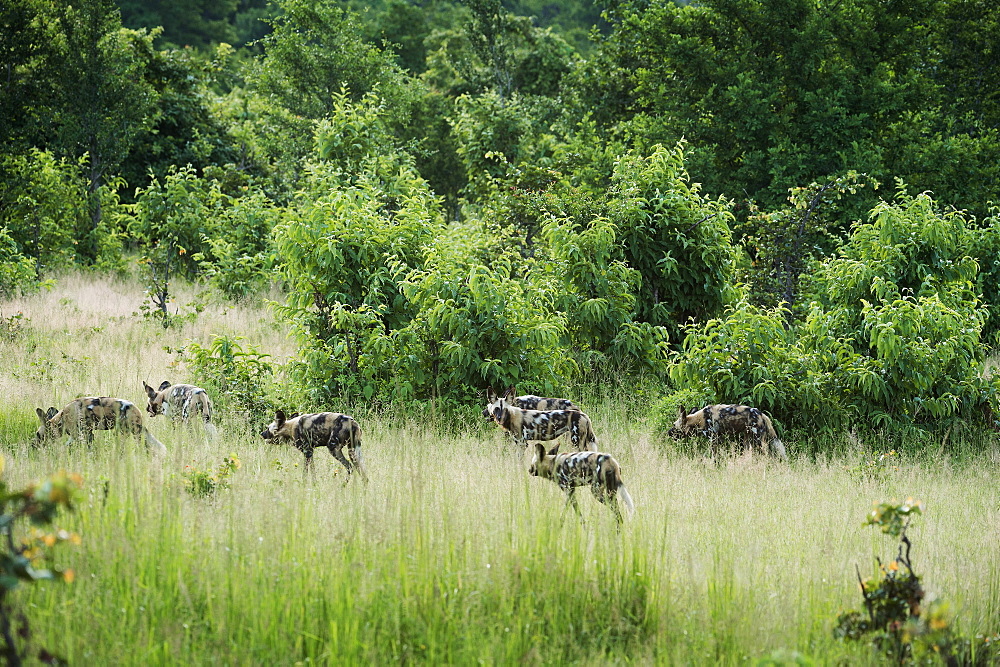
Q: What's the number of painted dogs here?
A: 7